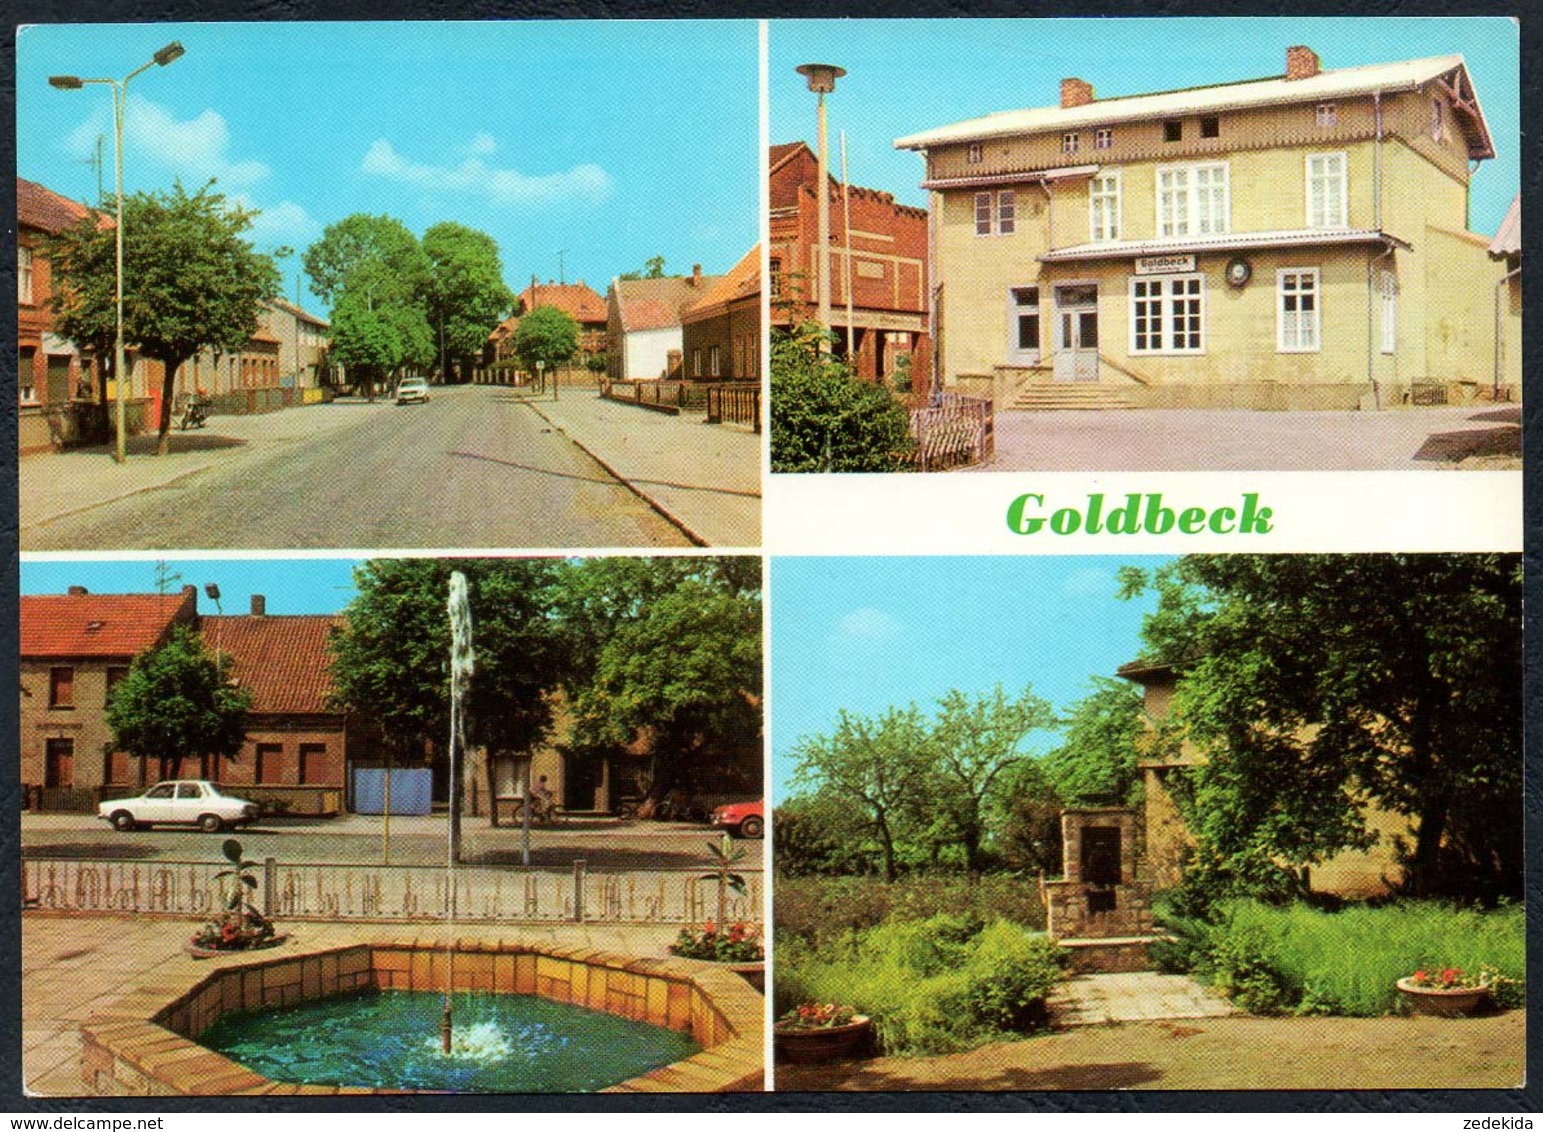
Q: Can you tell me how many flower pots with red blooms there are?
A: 4